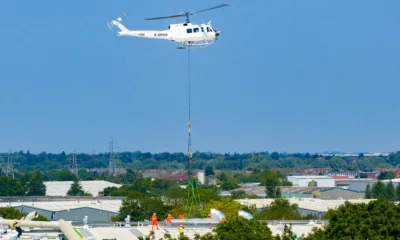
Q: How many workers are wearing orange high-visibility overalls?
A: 5